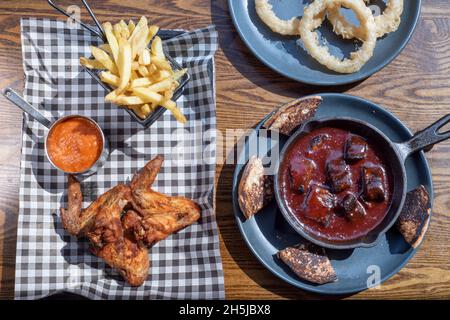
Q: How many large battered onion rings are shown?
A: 3